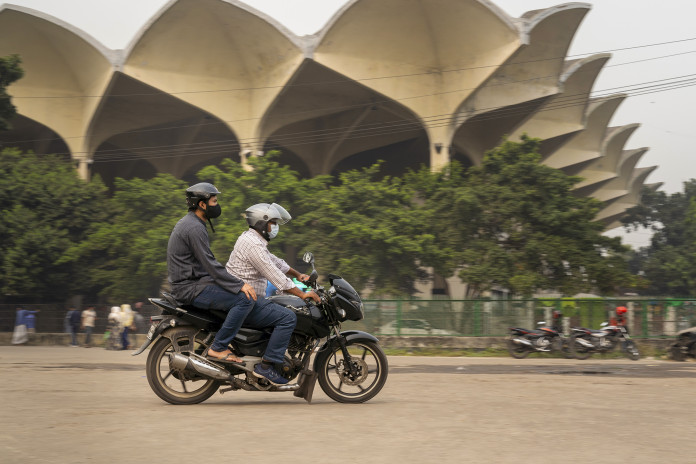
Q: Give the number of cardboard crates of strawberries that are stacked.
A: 0